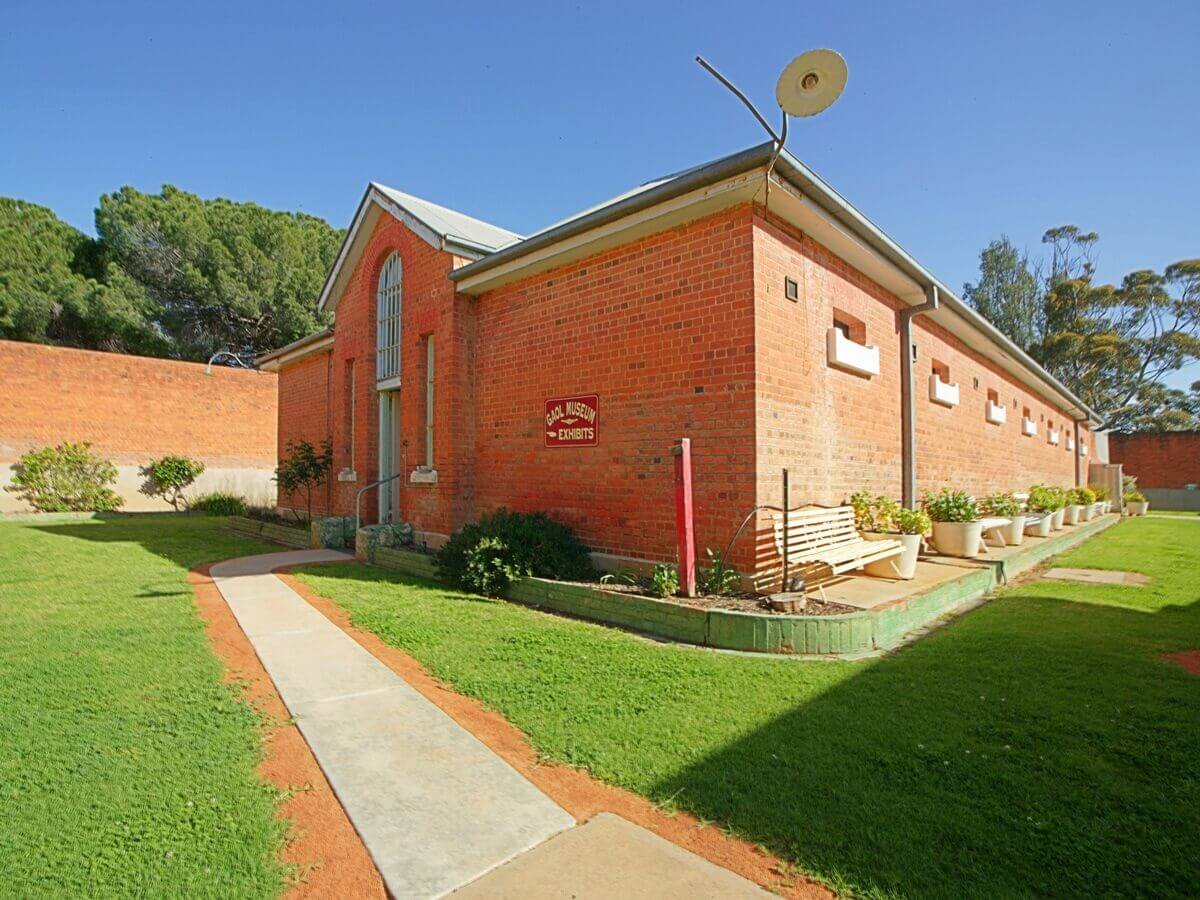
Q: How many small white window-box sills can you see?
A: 7